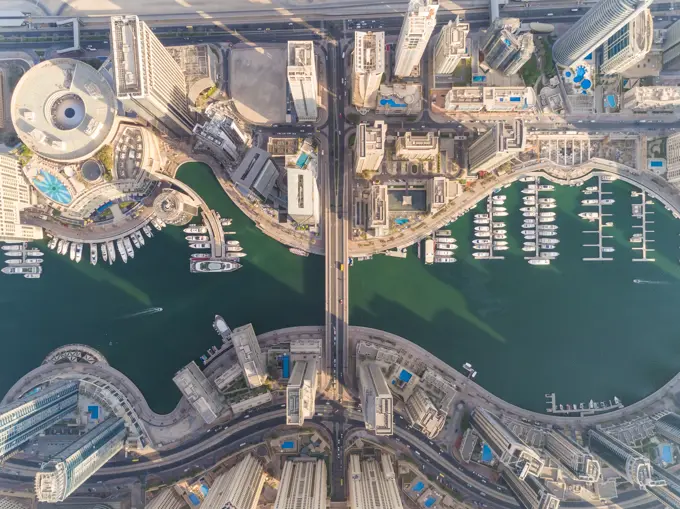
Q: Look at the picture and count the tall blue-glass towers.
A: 2